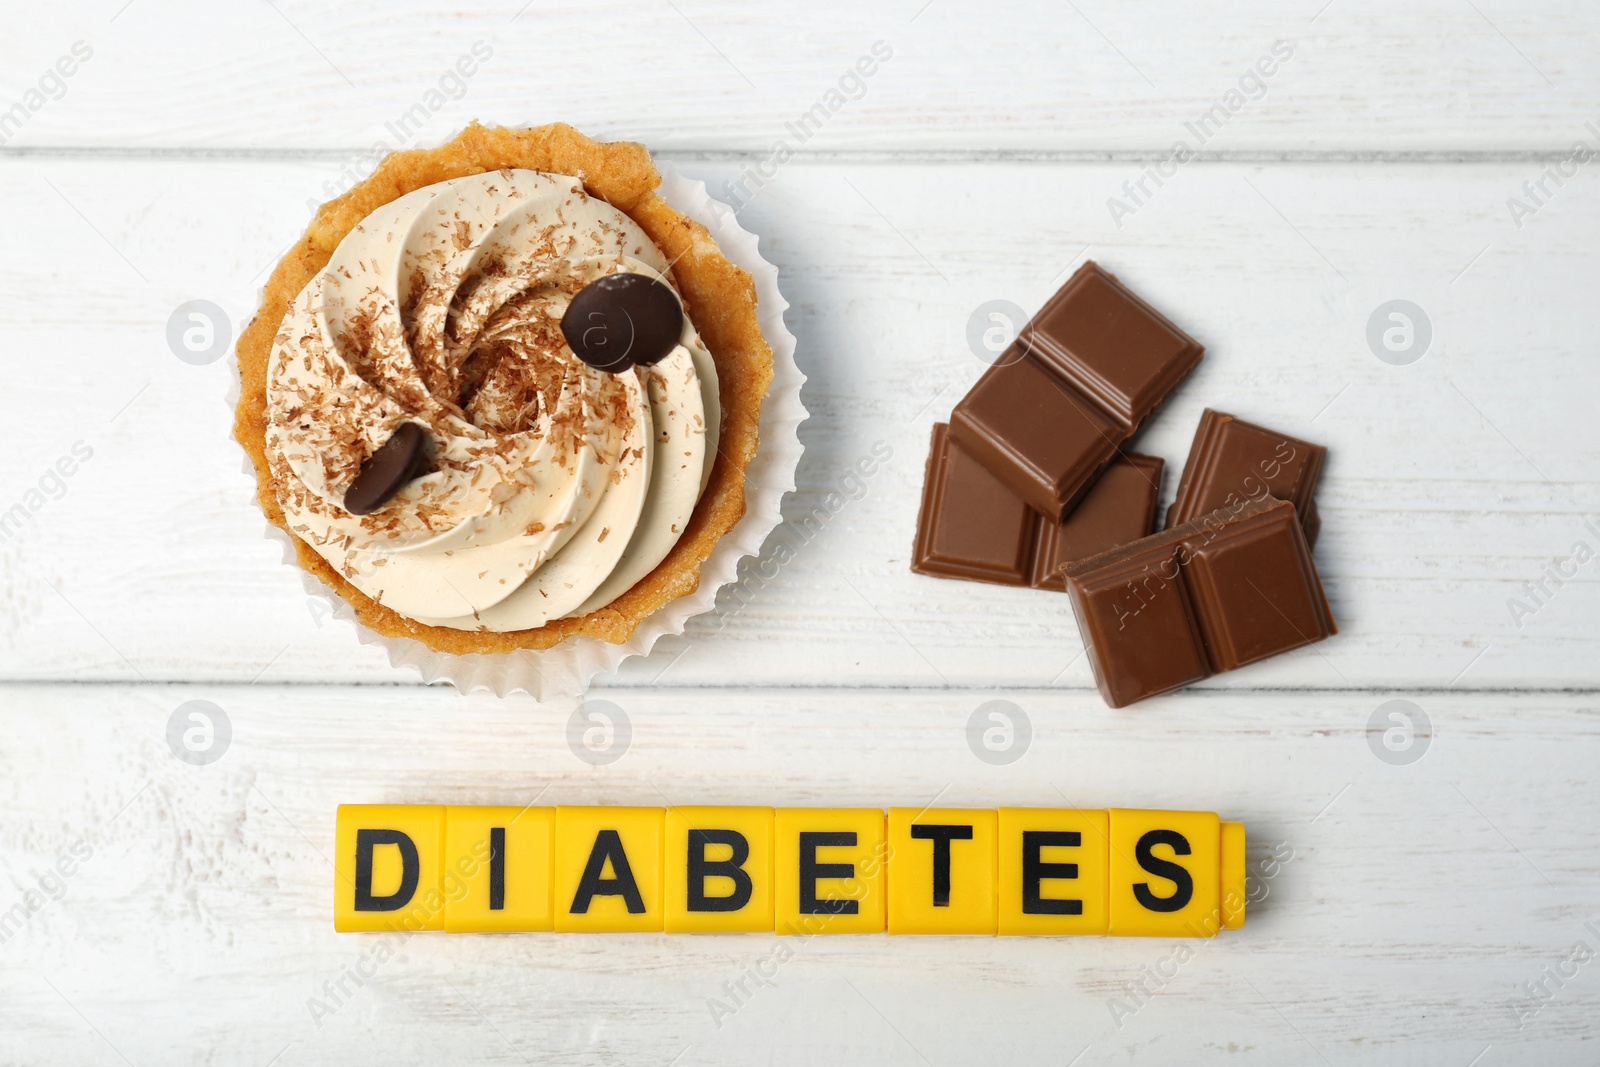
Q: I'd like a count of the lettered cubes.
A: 8